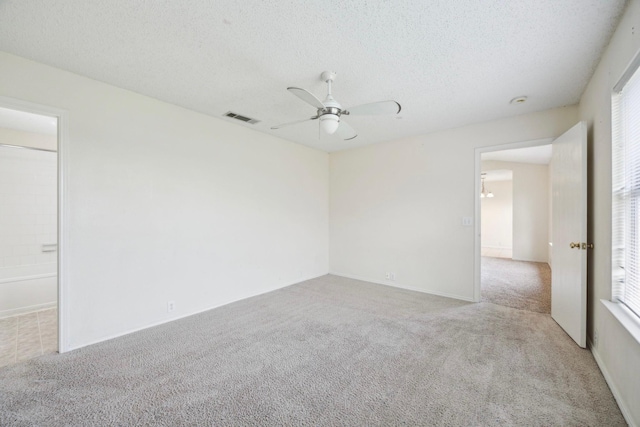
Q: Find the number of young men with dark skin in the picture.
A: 0